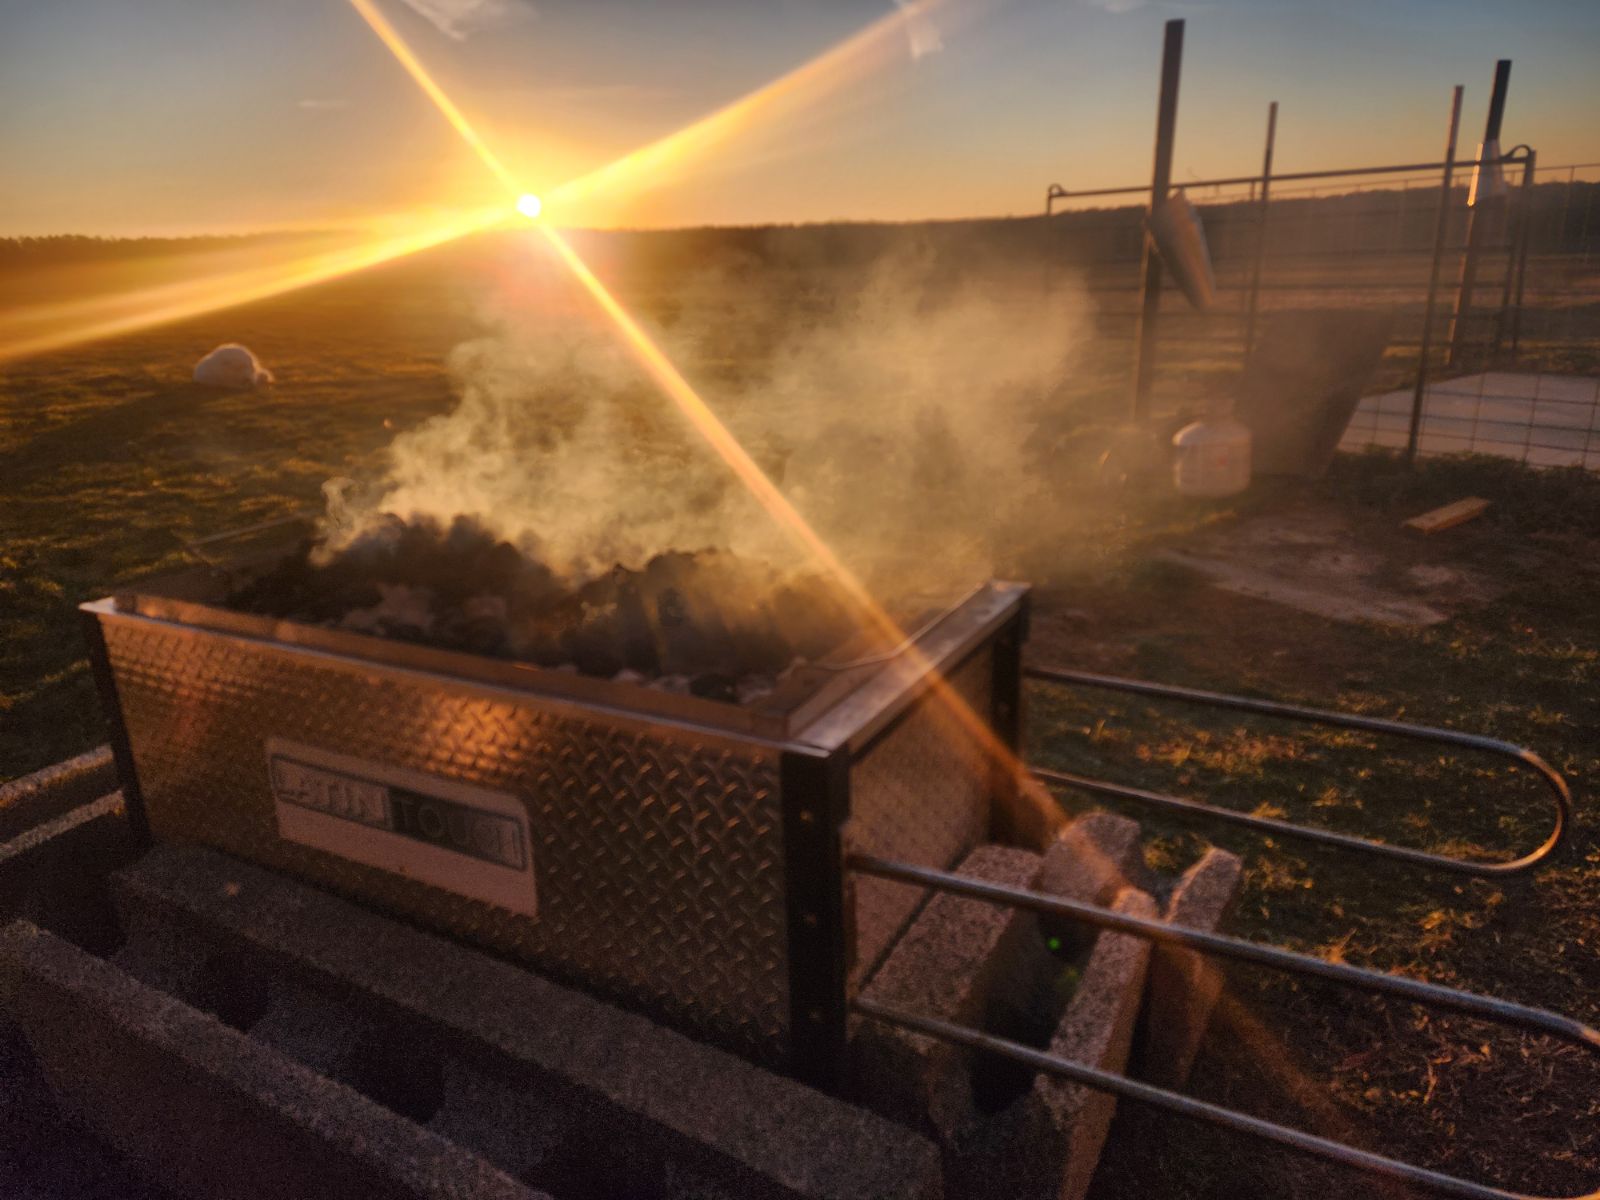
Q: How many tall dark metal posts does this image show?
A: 4